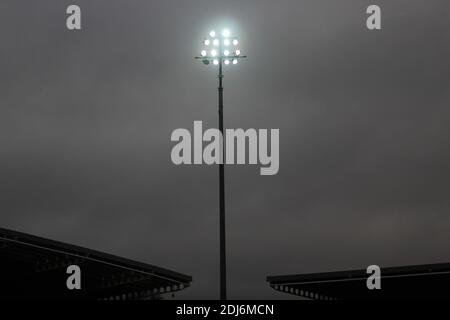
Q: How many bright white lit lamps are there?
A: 13